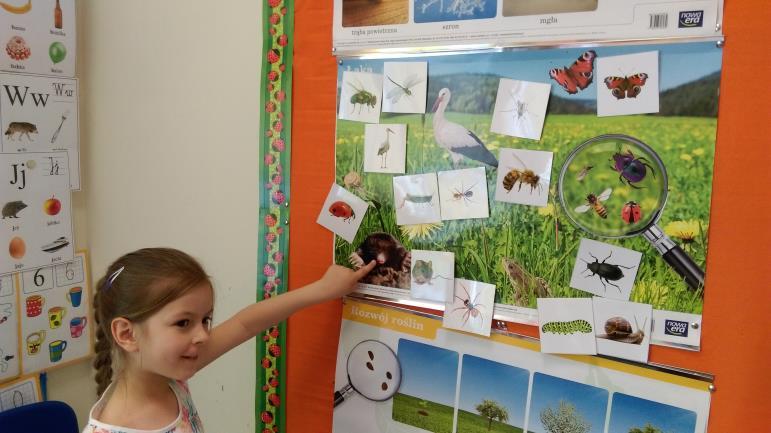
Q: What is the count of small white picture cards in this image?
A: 14